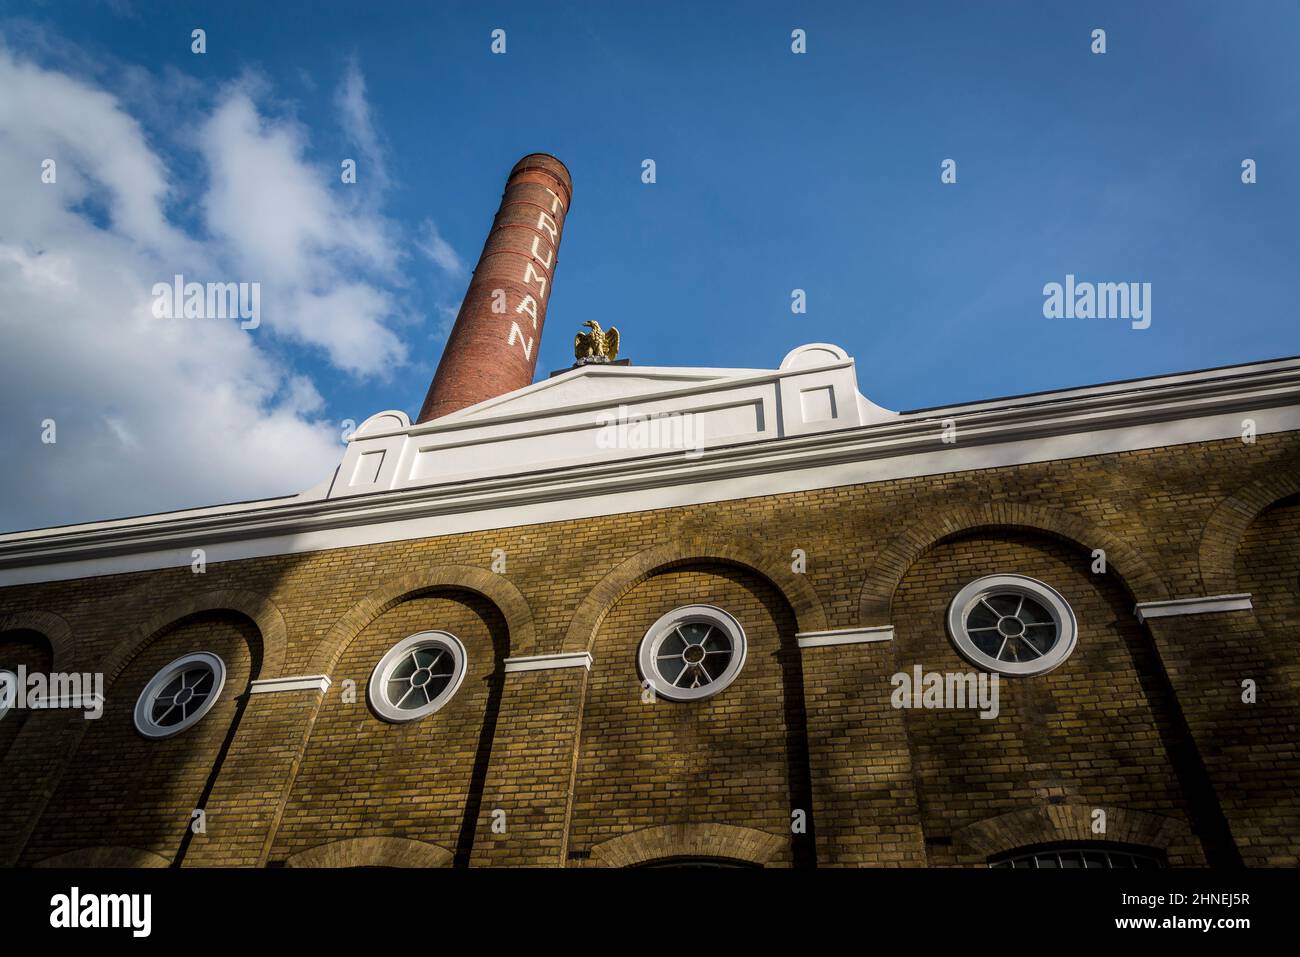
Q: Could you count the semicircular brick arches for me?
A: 6